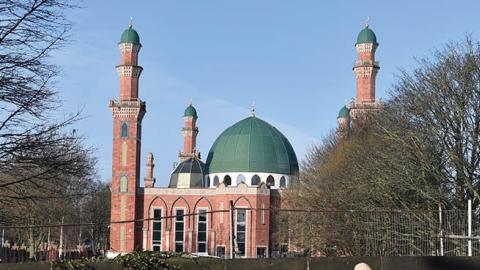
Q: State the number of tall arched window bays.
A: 4